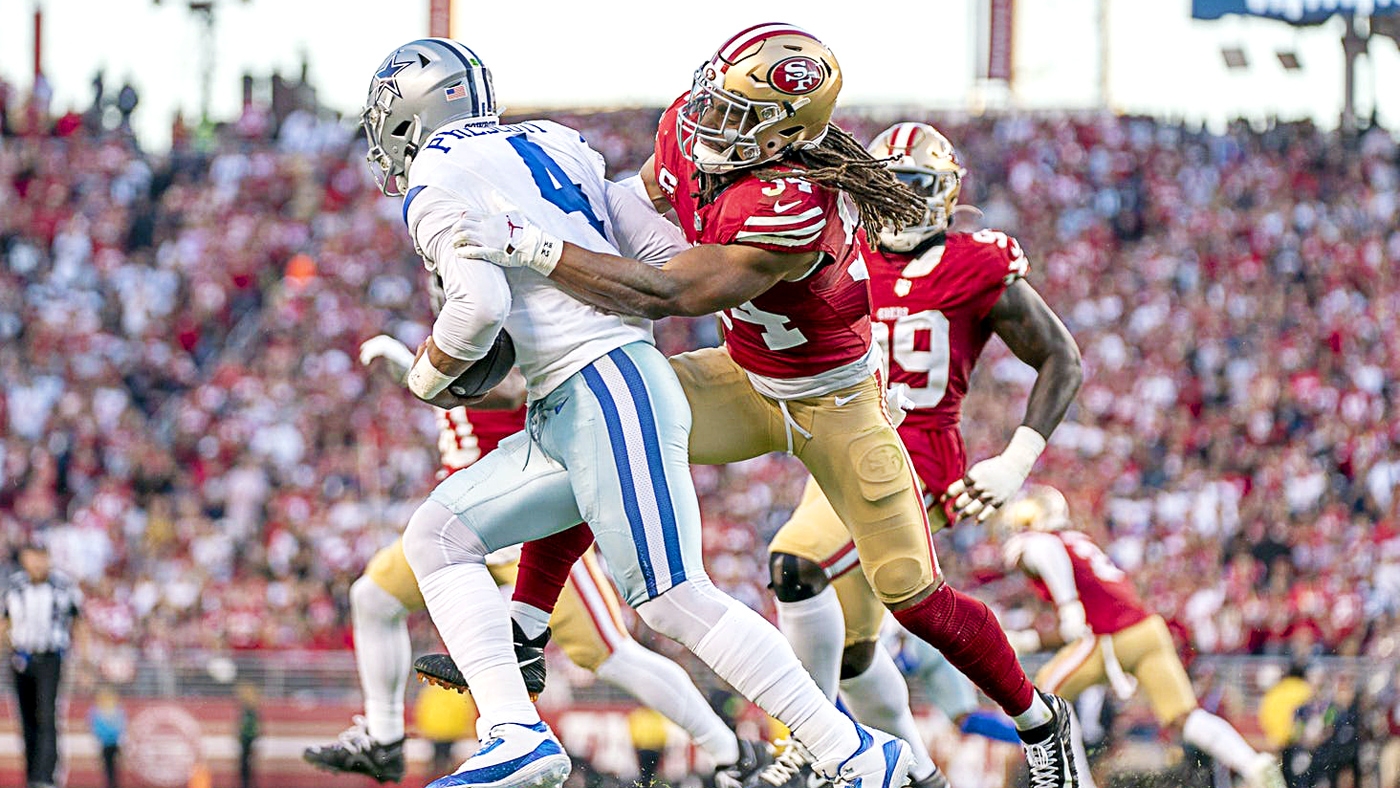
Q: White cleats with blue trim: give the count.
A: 2